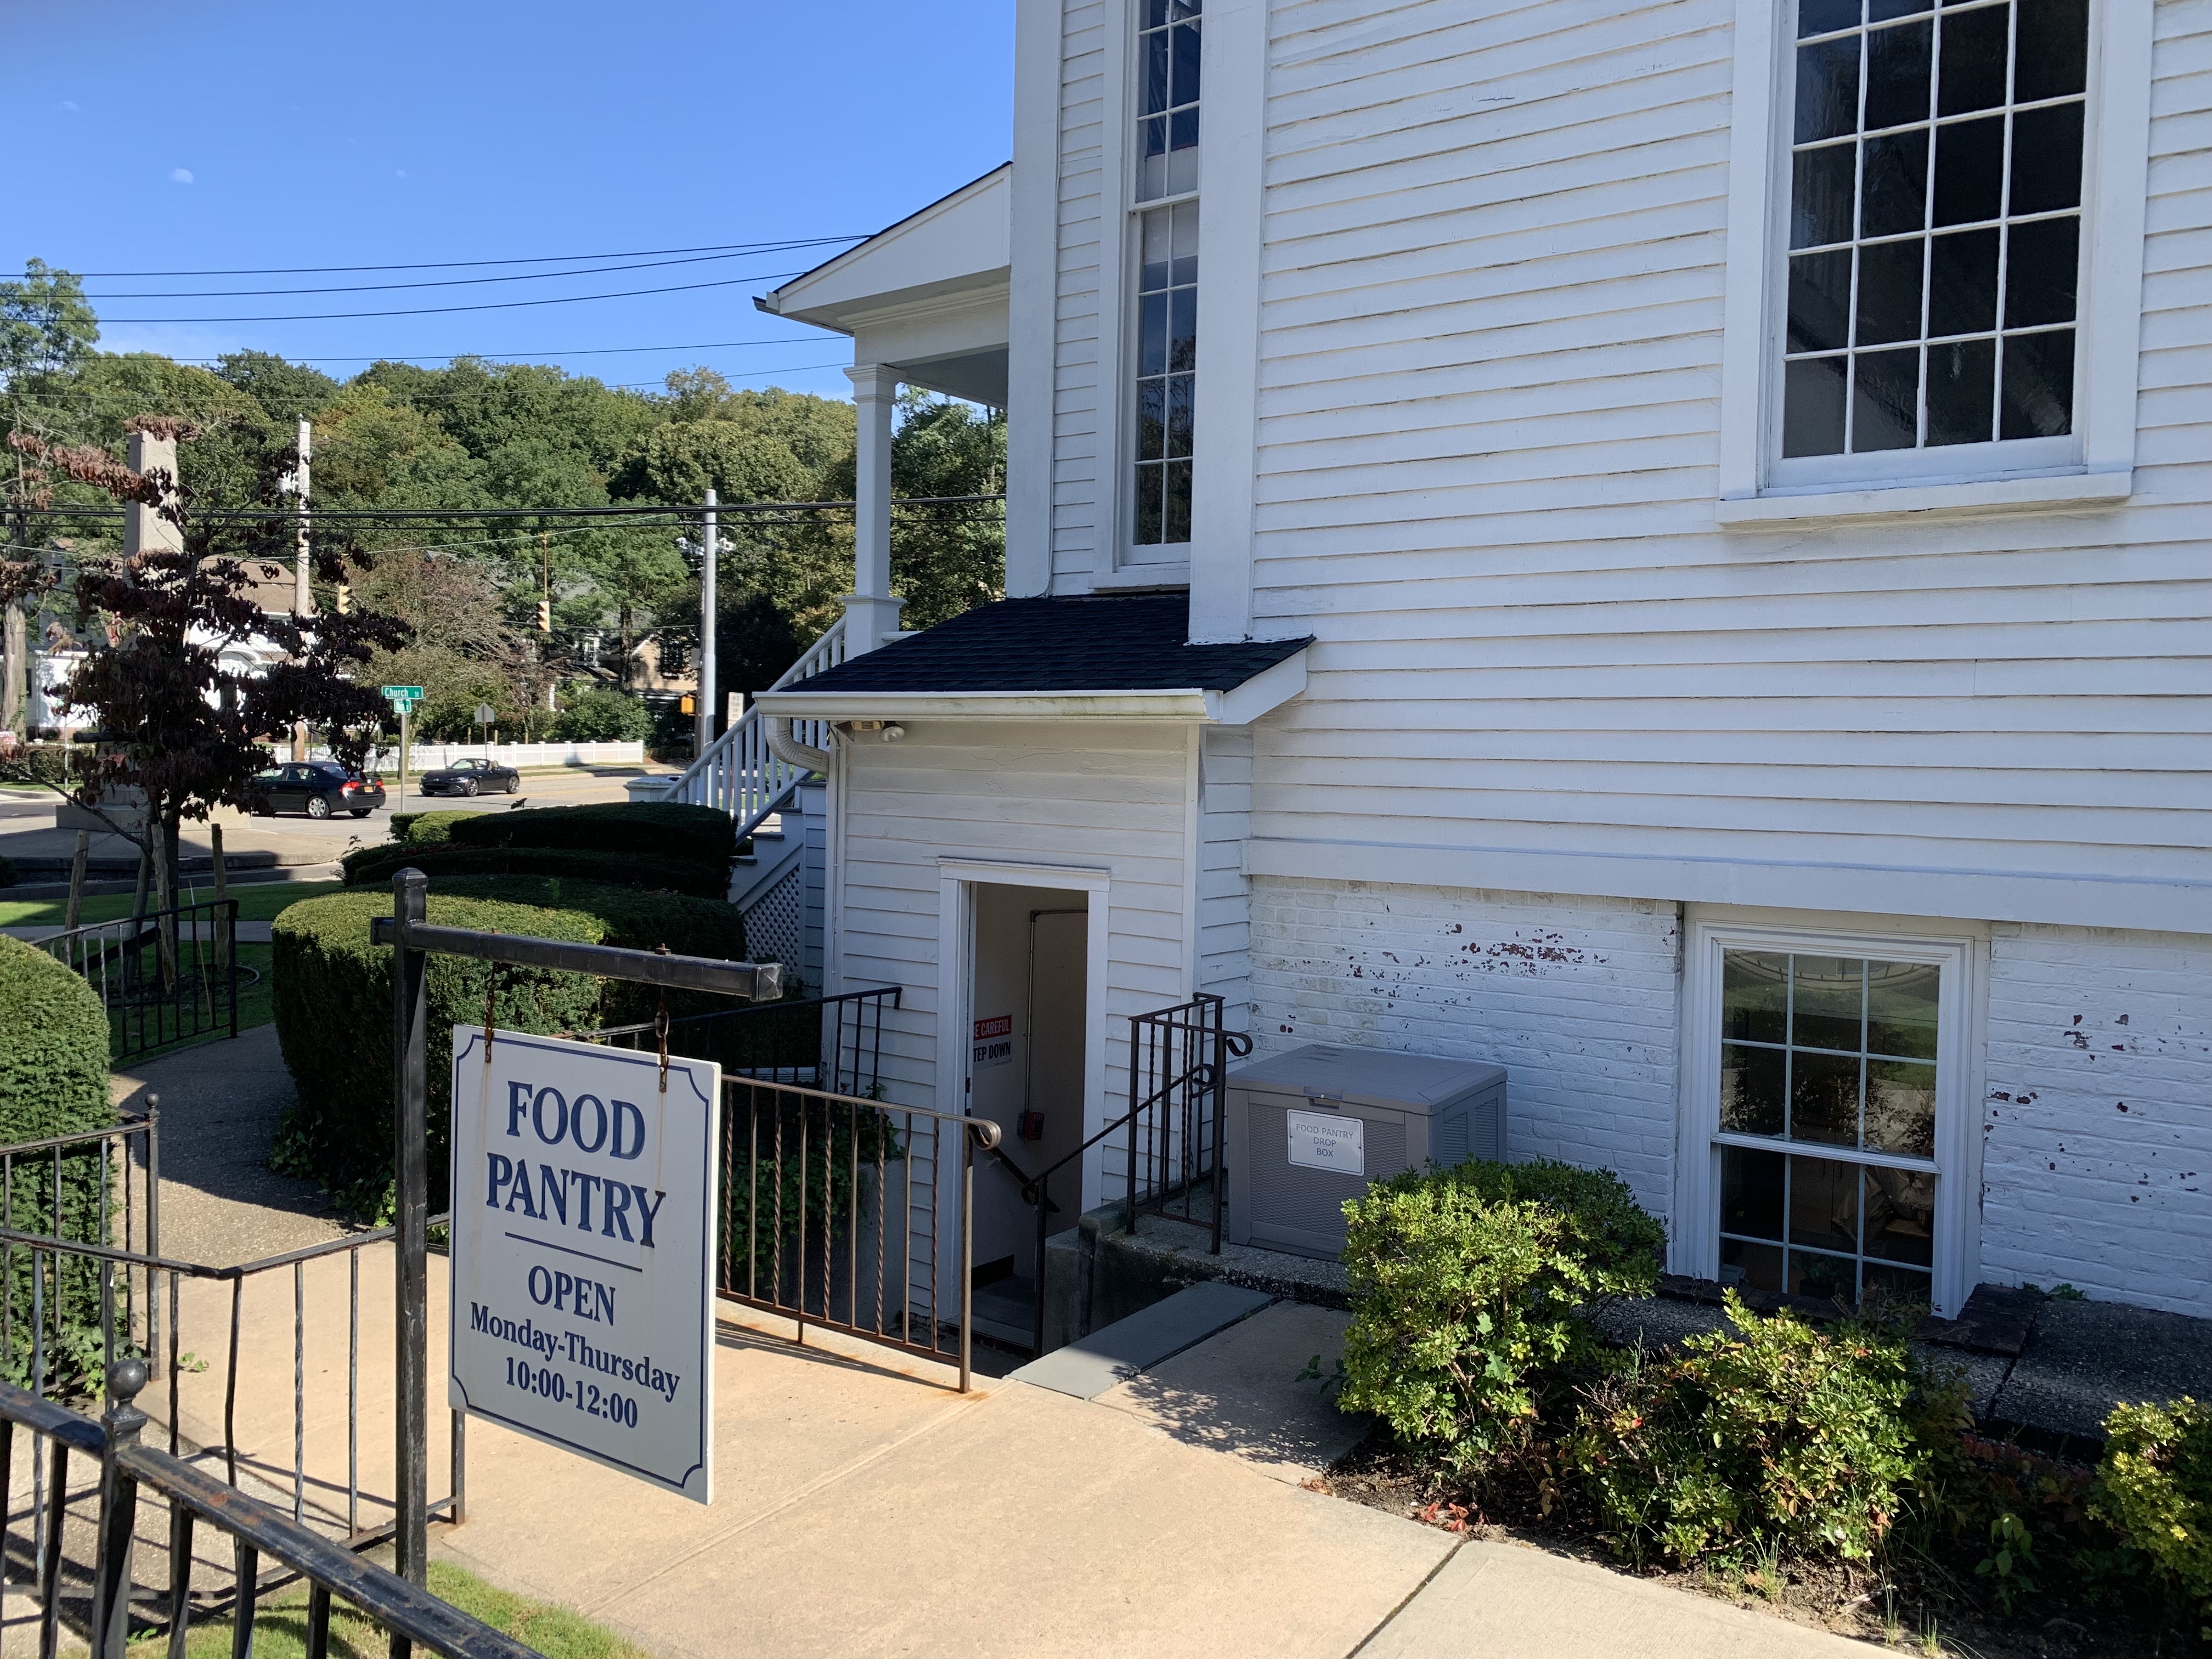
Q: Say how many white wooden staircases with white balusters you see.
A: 1